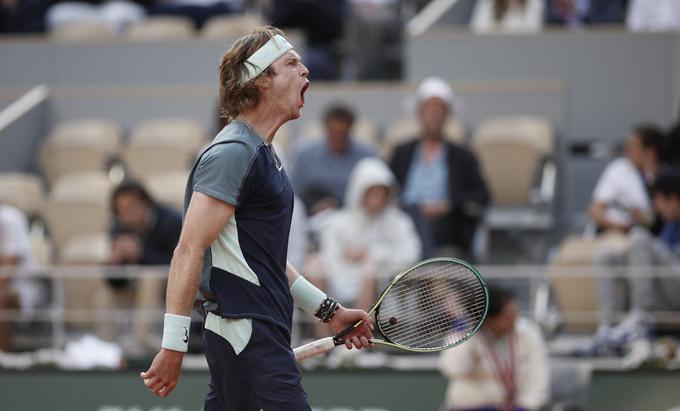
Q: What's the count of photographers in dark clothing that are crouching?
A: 1